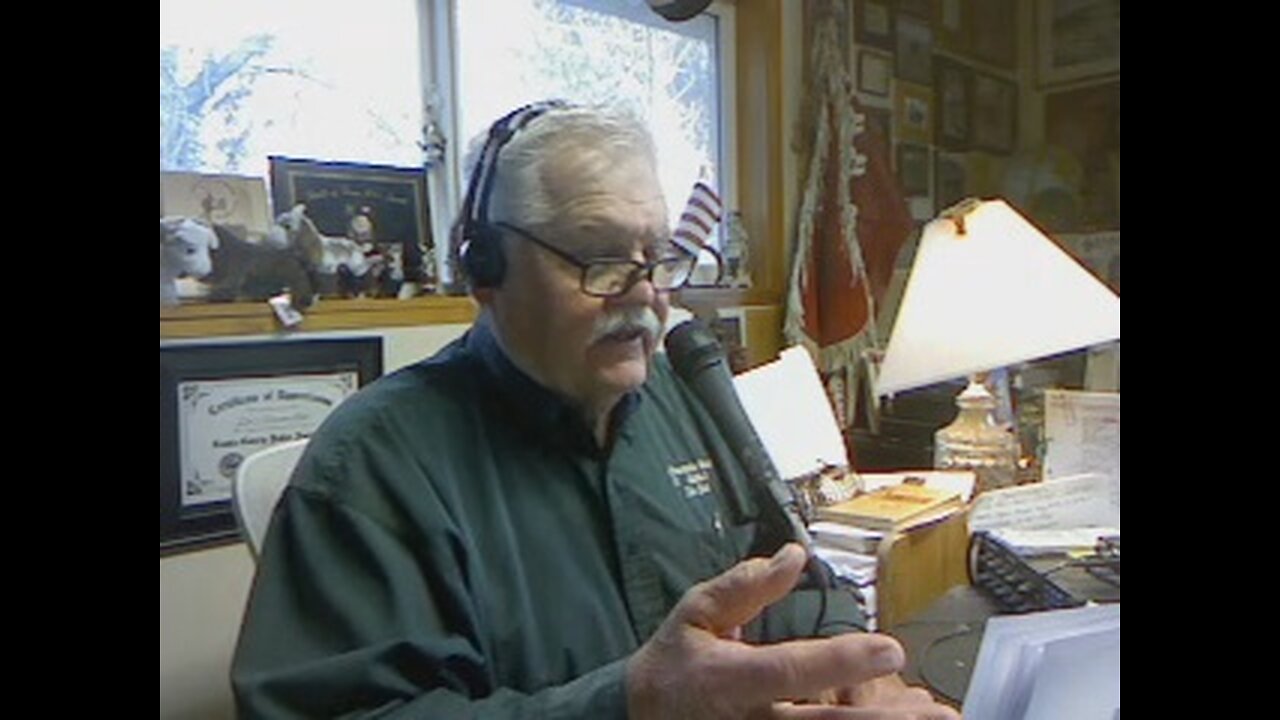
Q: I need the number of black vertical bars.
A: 2